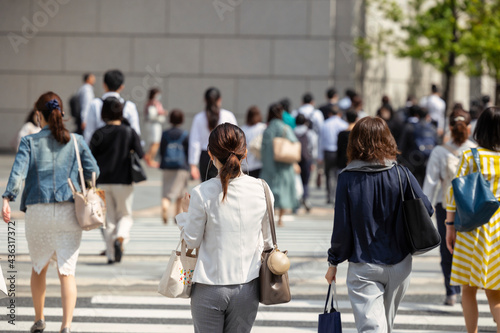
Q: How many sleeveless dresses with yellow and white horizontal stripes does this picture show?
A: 0